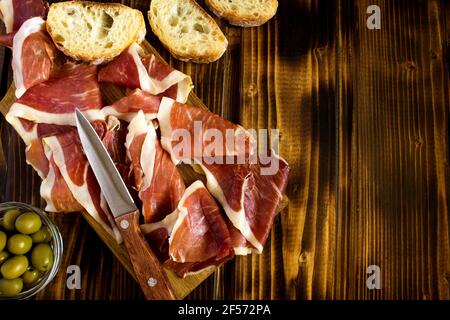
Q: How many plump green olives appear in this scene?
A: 10